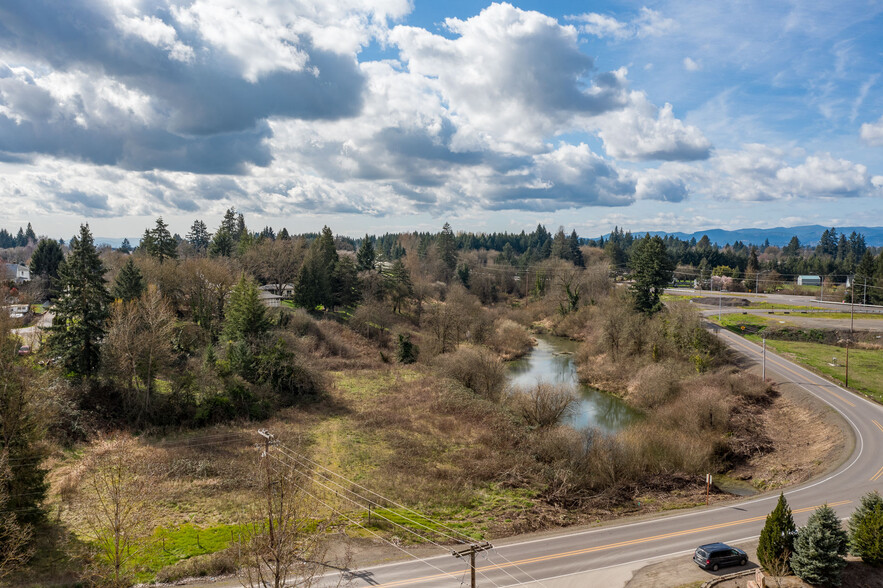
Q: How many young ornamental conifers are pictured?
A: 3